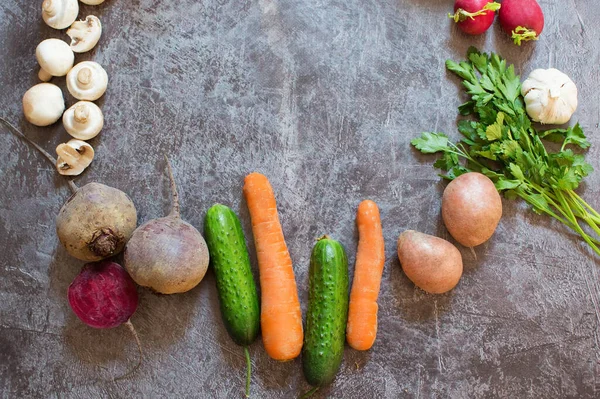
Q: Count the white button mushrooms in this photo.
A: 8